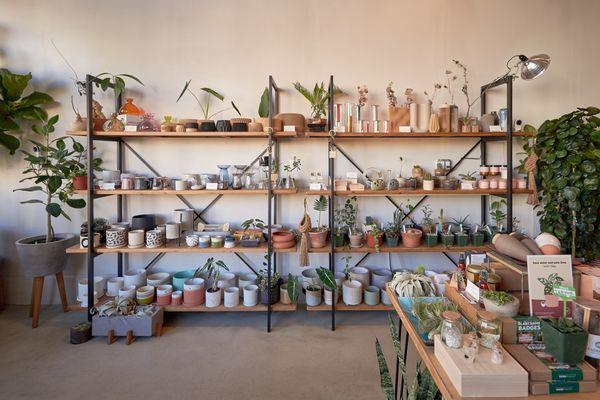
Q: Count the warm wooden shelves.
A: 8